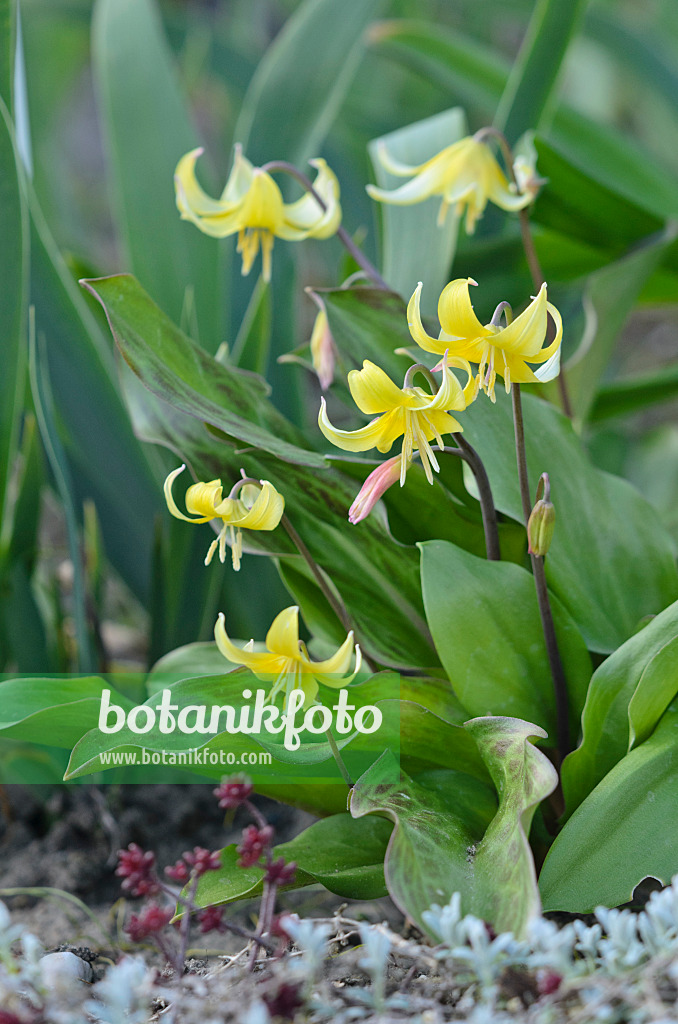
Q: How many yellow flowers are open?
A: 6